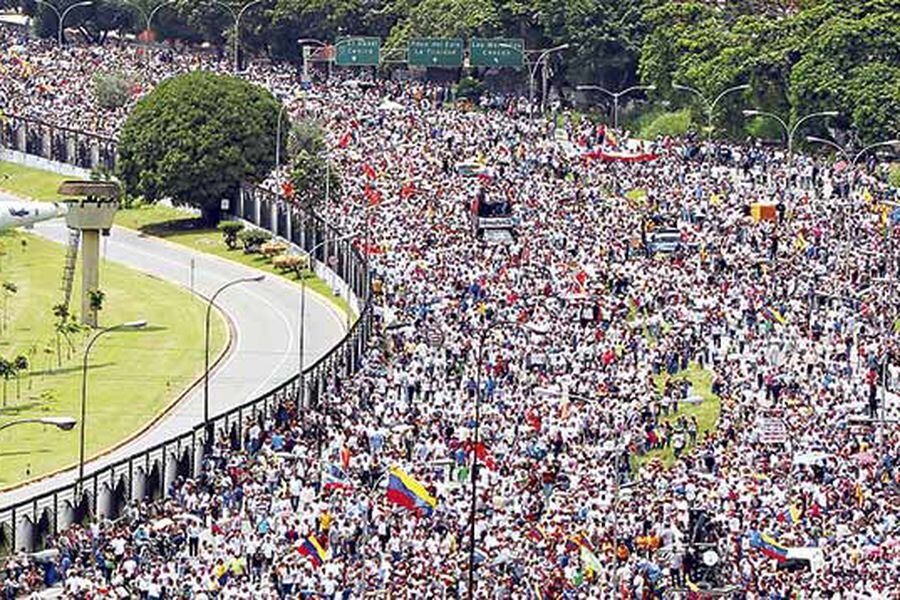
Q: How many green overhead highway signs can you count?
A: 3